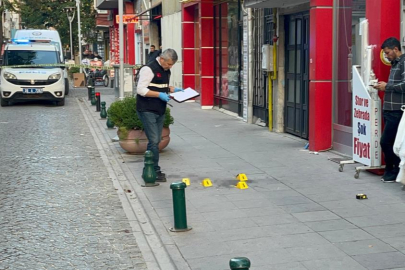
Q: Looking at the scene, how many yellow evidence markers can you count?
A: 4